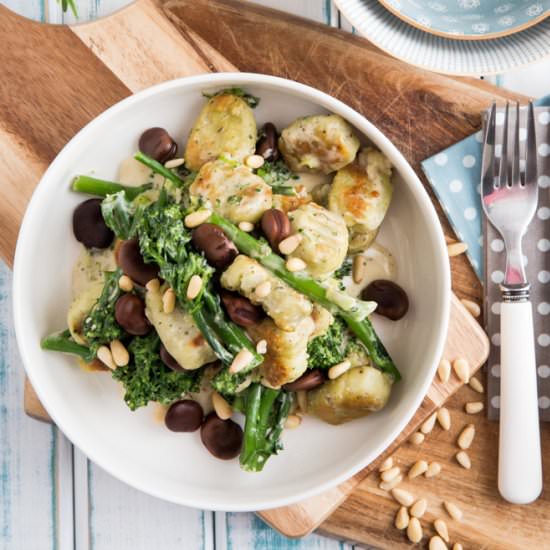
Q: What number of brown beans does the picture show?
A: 13